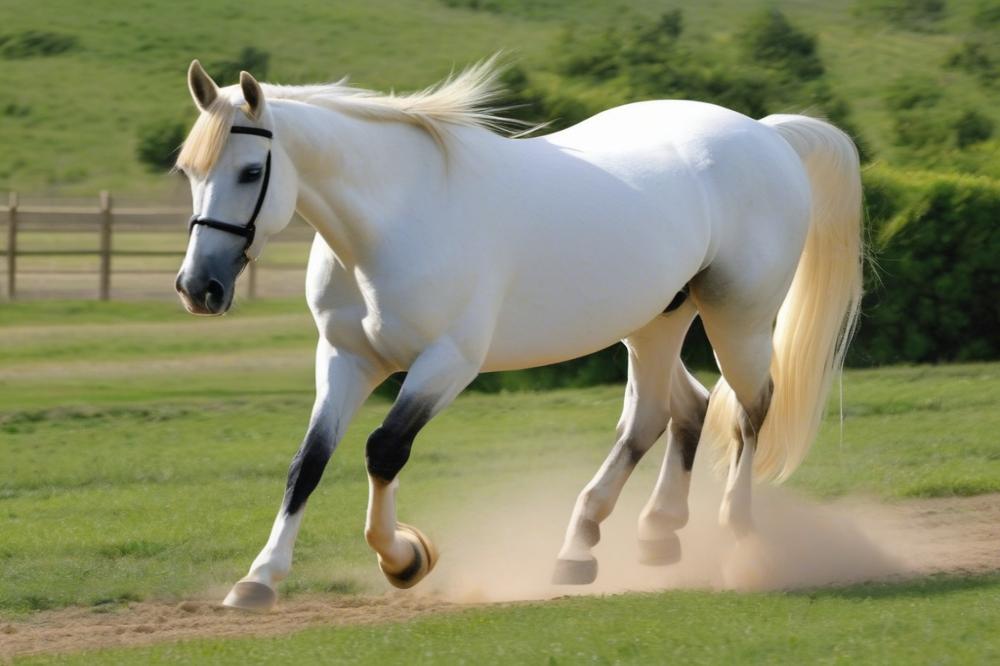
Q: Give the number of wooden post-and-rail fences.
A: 1